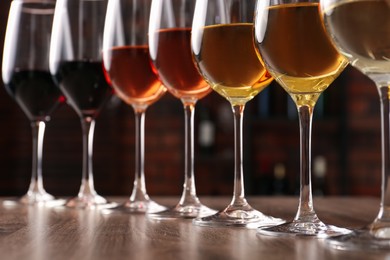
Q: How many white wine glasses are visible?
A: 3